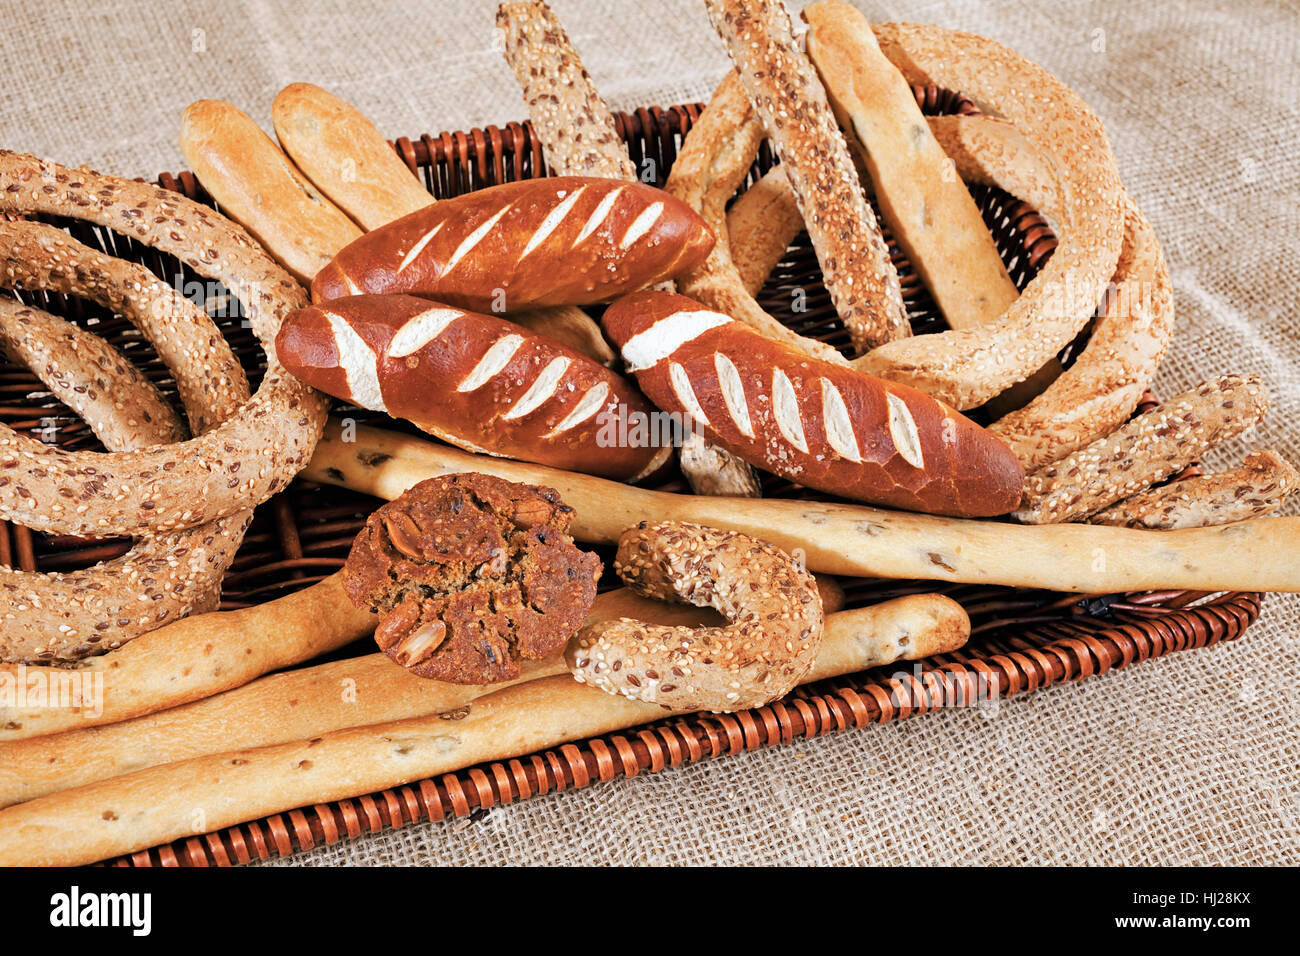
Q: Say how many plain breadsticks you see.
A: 7